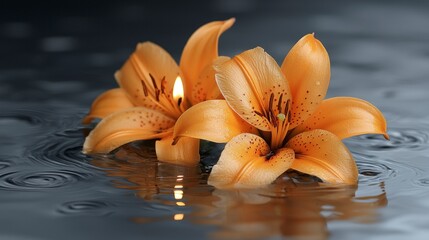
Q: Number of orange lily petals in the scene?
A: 11